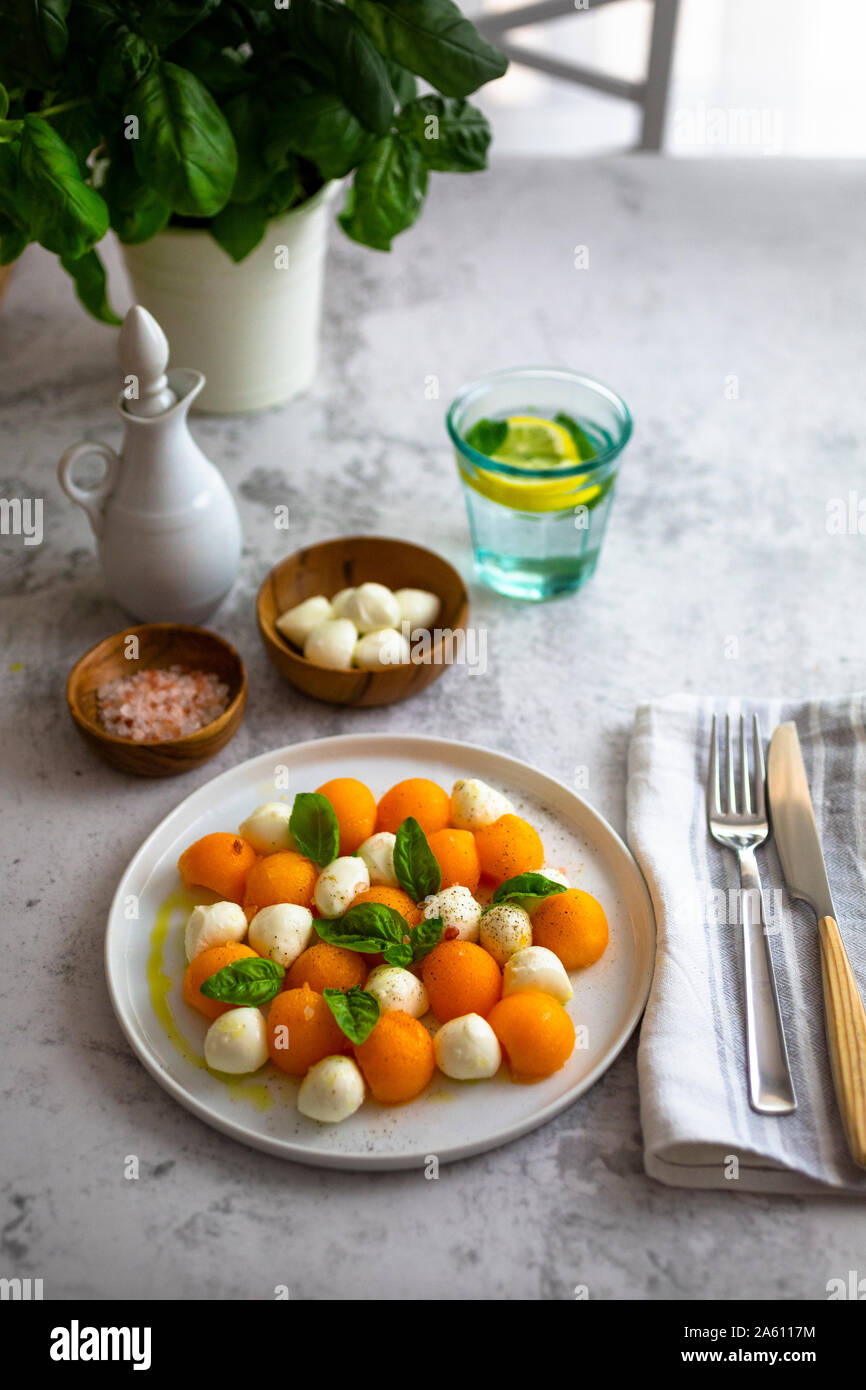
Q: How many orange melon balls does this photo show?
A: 14